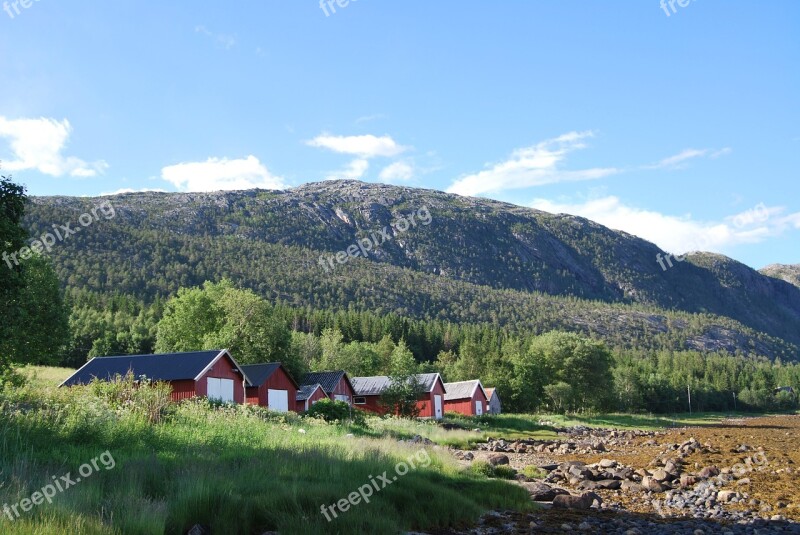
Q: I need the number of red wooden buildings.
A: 6